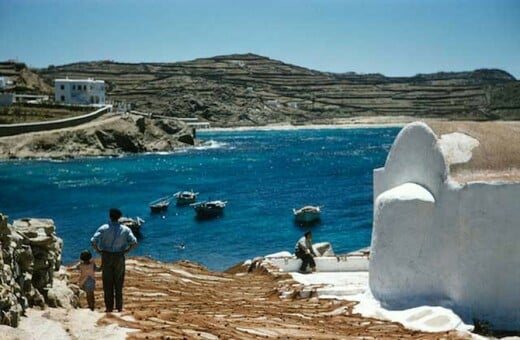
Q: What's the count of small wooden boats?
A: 5